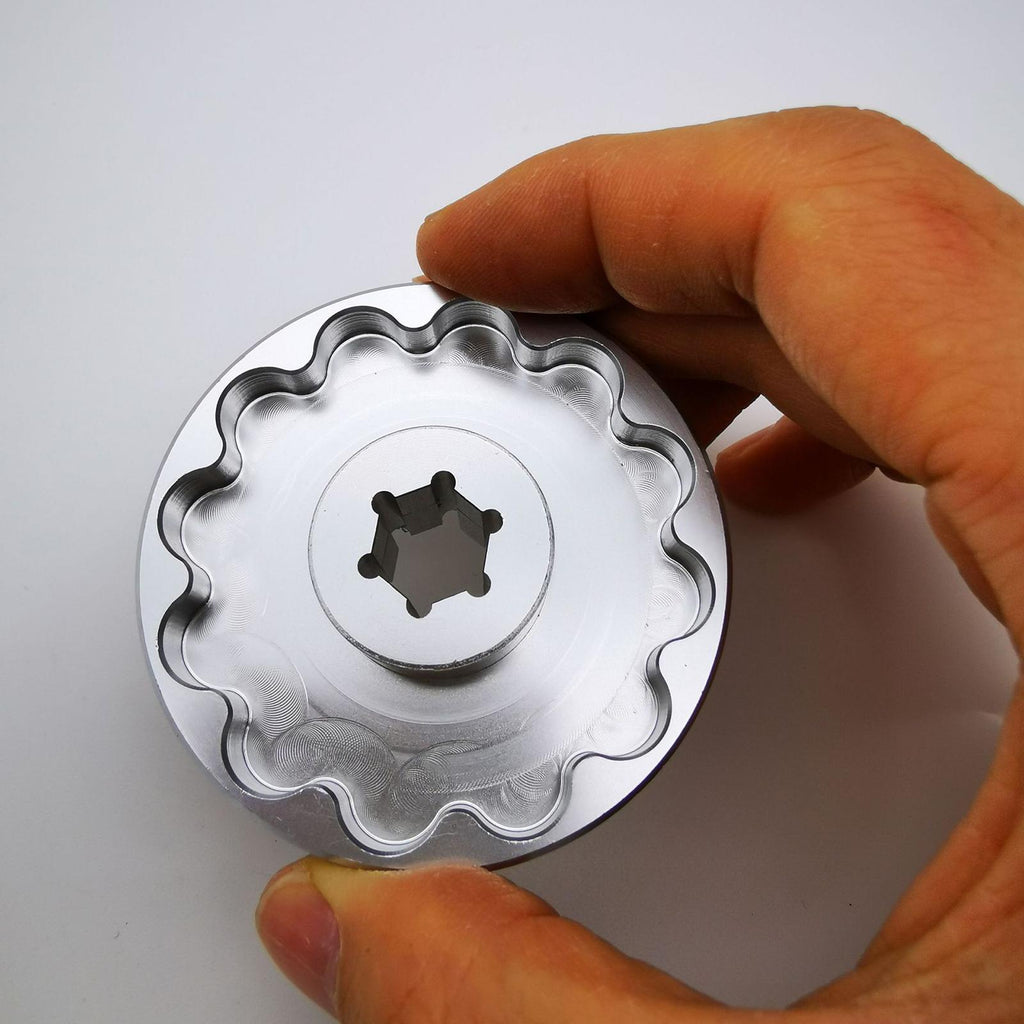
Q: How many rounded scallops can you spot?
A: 12